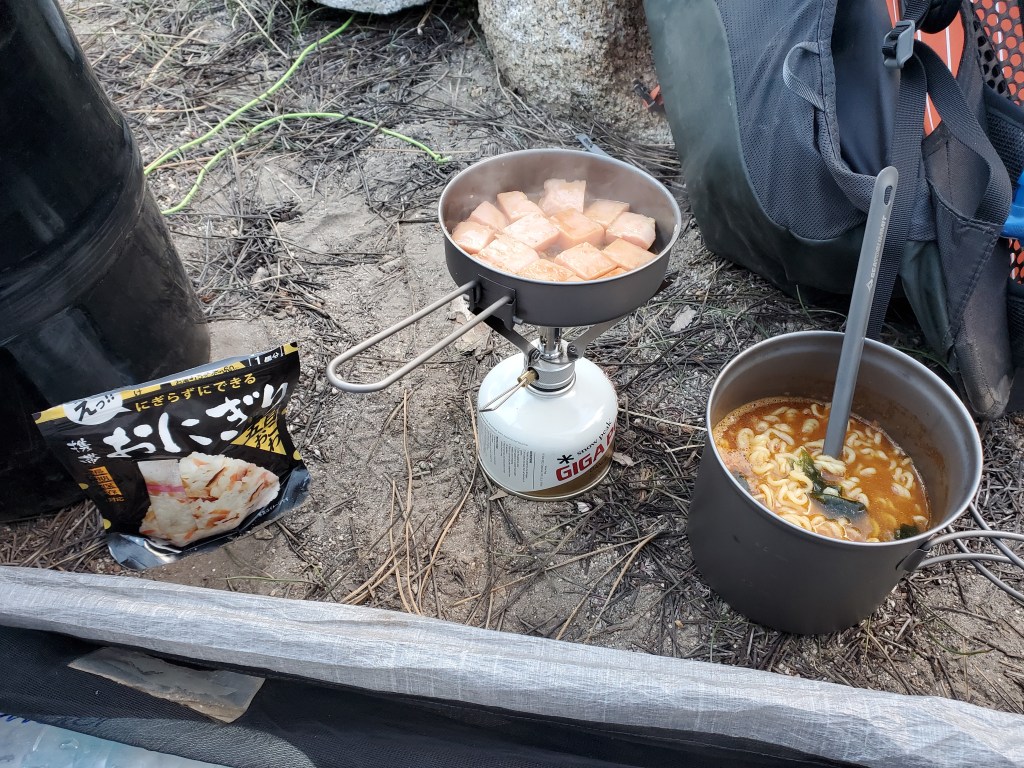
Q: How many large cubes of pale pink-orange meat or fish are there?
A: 12